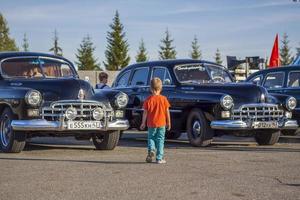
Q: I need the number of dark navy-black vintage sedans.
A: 3